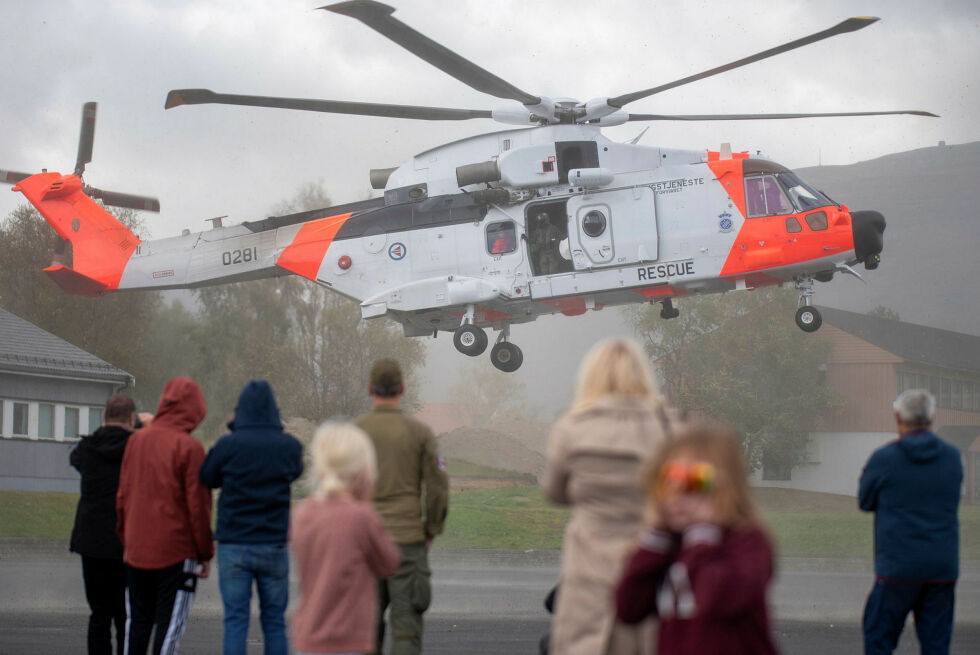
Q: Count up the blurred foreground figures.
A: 8